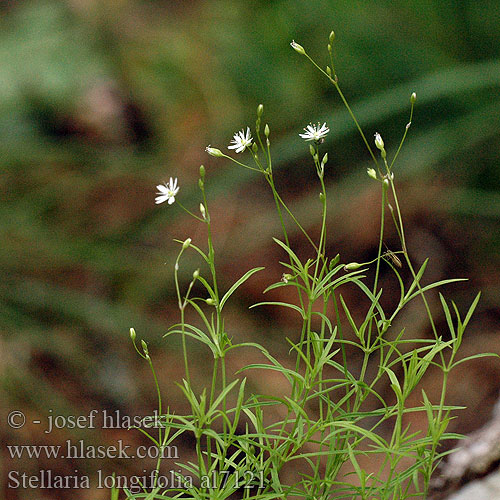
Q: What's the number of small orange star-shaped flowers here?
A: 0